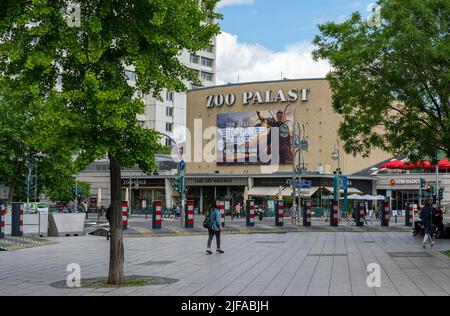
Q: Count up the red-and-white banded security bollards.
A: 13